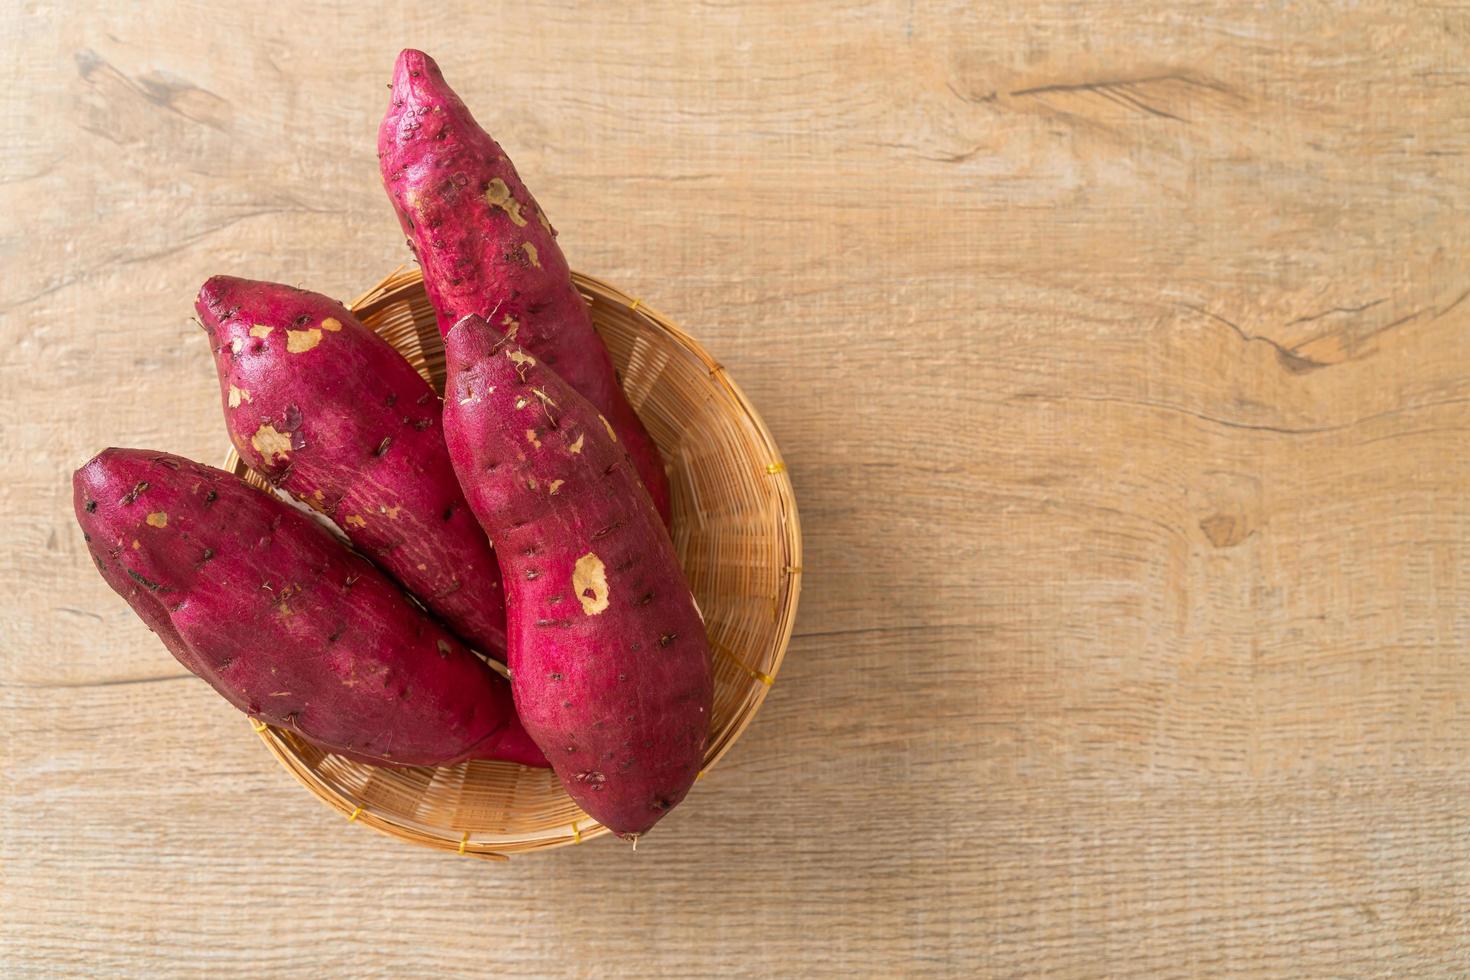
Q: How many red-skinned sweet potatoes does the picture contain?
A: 4